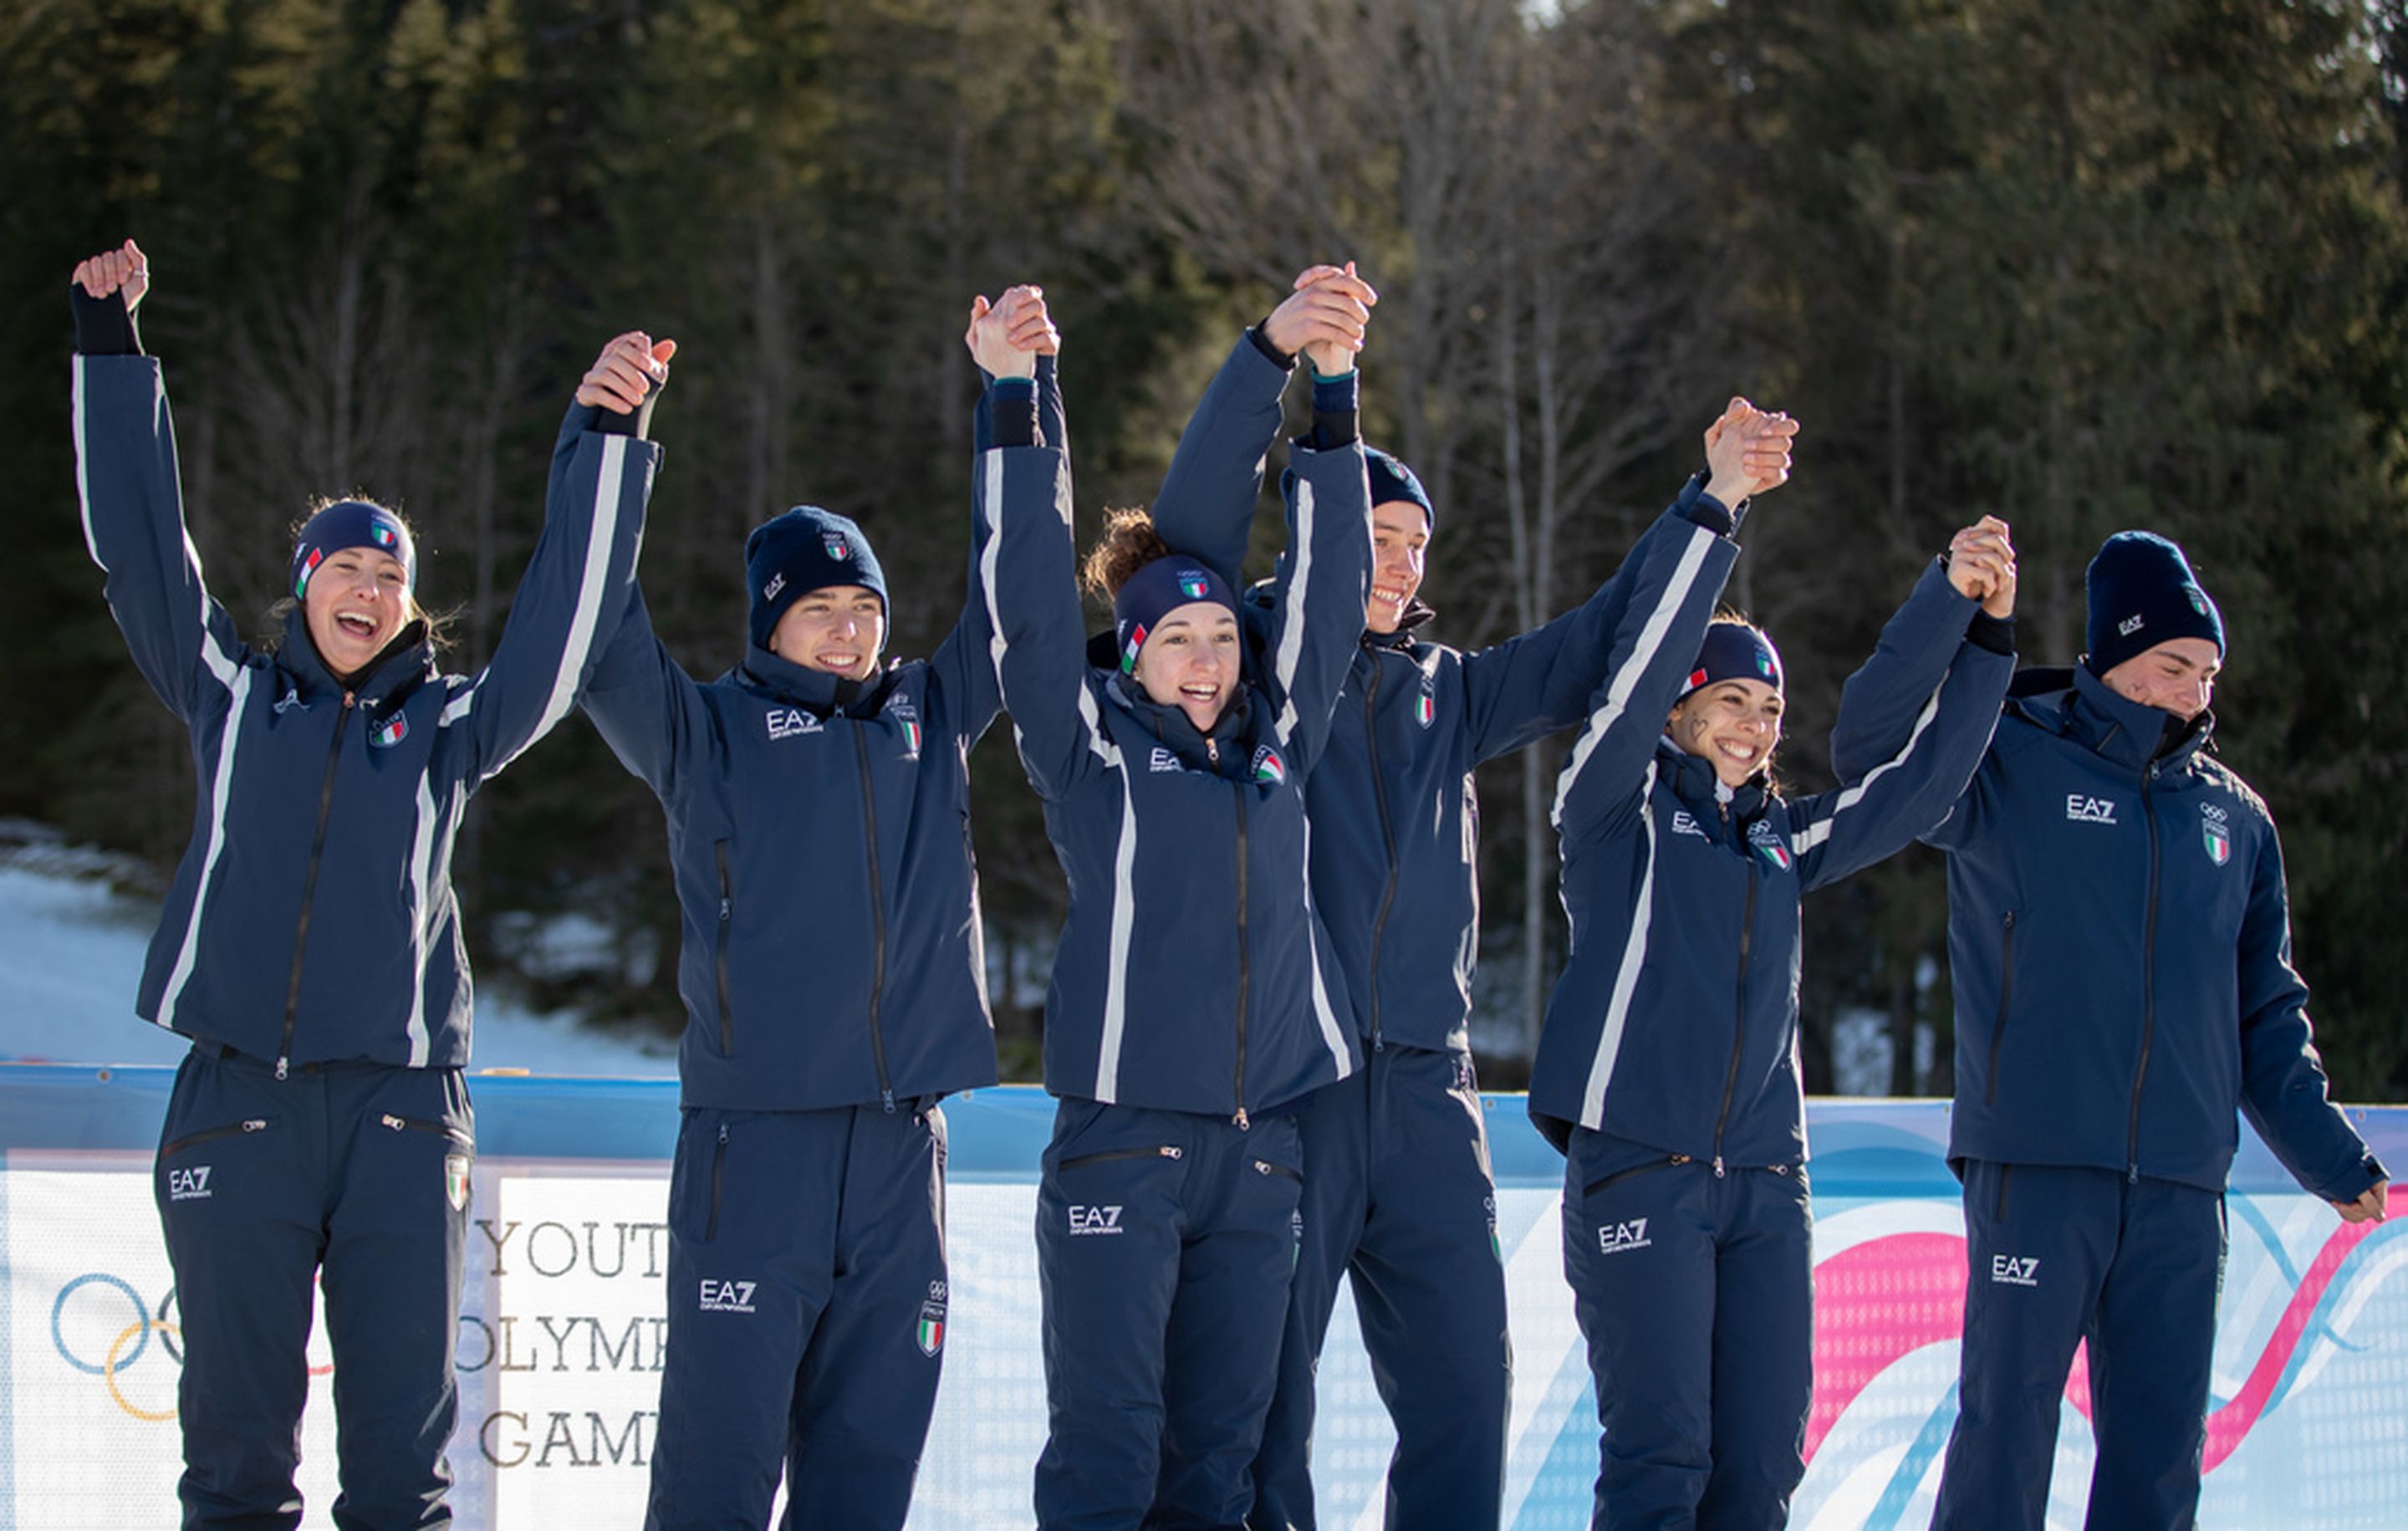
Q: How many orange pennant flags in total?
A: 0